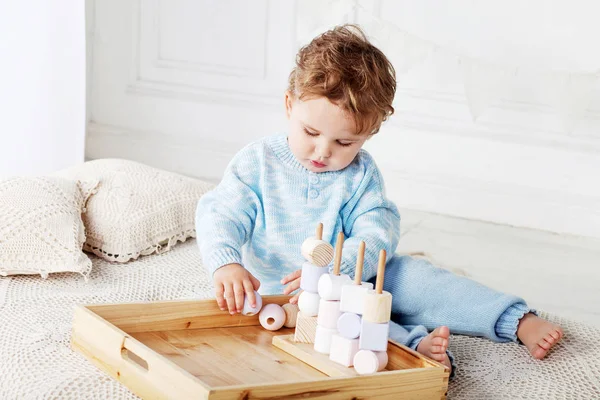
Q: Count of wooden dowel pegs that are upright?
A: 4